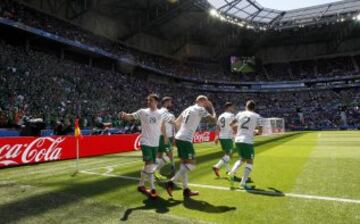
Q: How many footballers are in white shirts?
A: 5